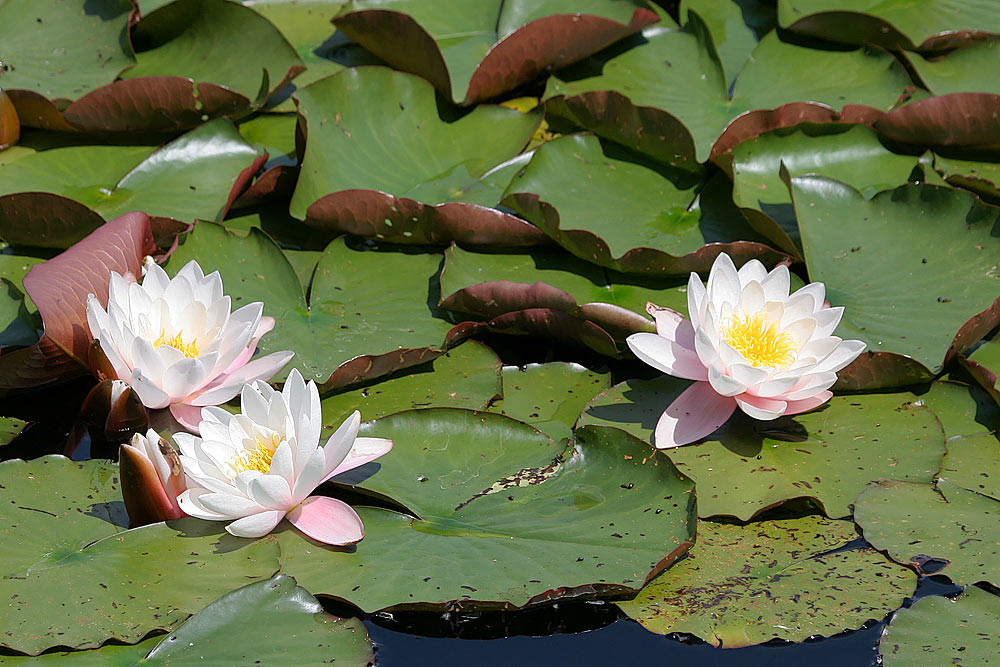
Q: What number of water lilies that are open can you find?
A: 3